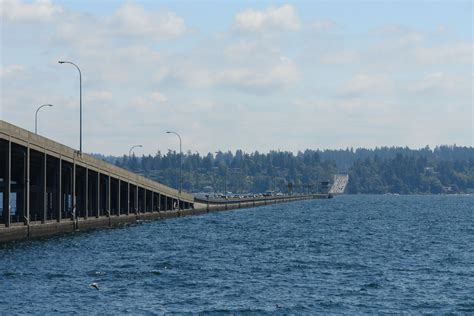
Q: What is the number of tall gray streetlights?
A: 4